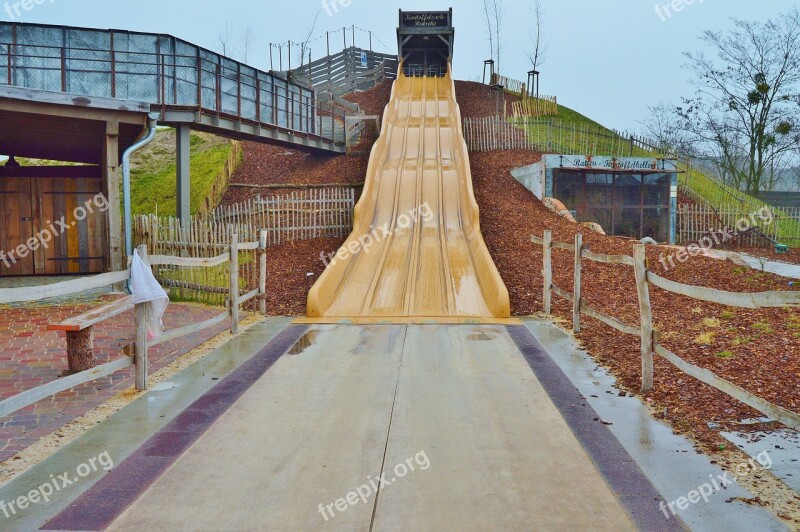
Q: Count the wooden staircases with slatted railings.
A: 1